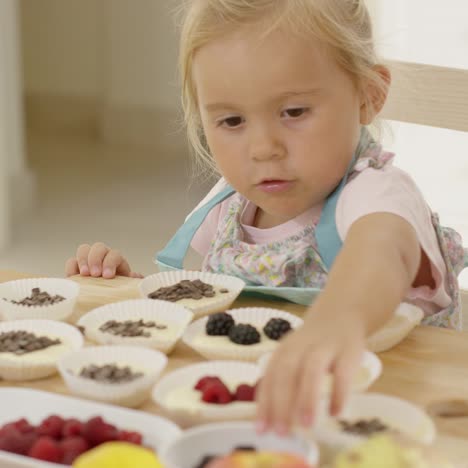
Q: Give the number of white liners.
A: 10